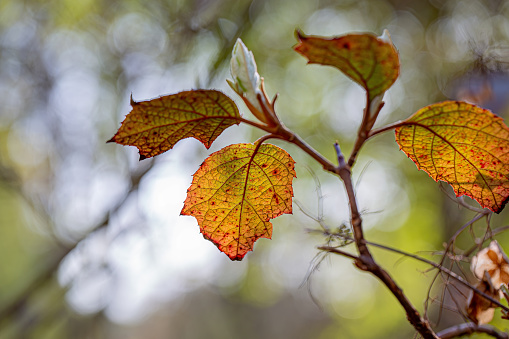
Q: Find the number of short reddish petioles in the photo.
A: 4